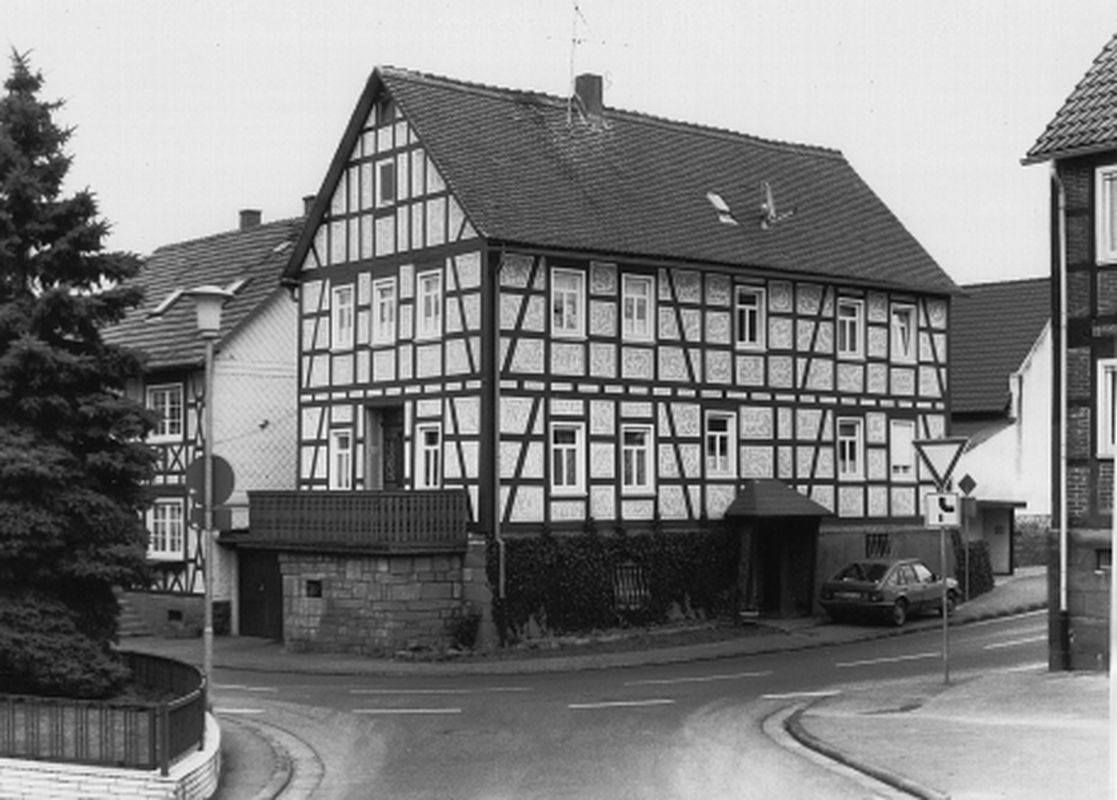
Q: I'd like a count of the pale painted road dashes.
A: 9